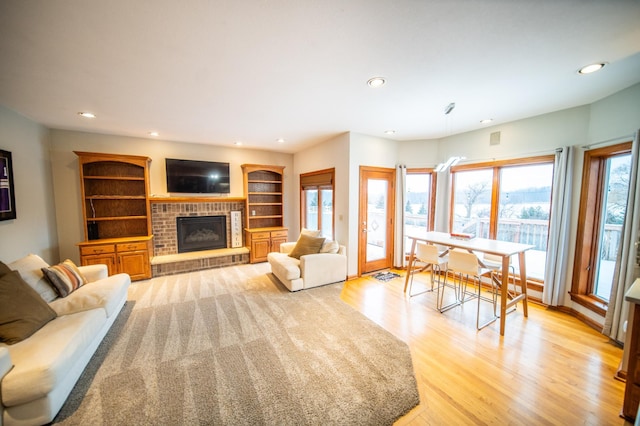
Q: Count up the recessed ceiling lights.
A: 8